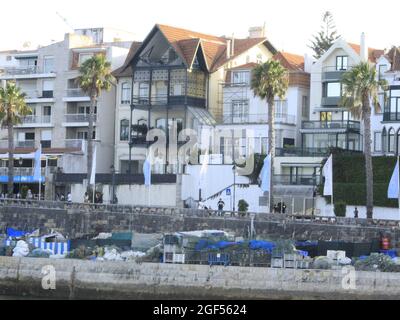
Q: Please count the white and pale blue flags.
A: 7